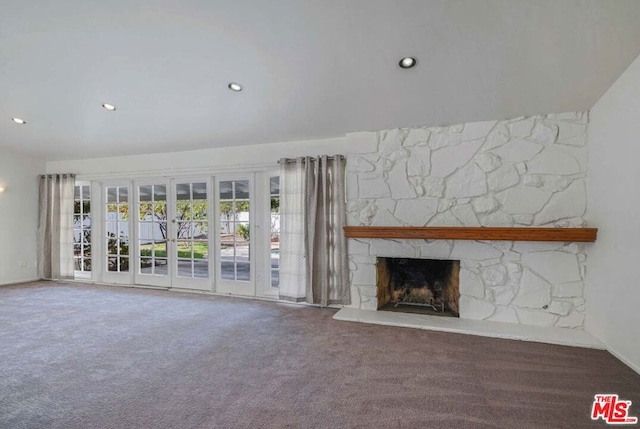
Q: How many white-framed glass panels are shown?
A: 6